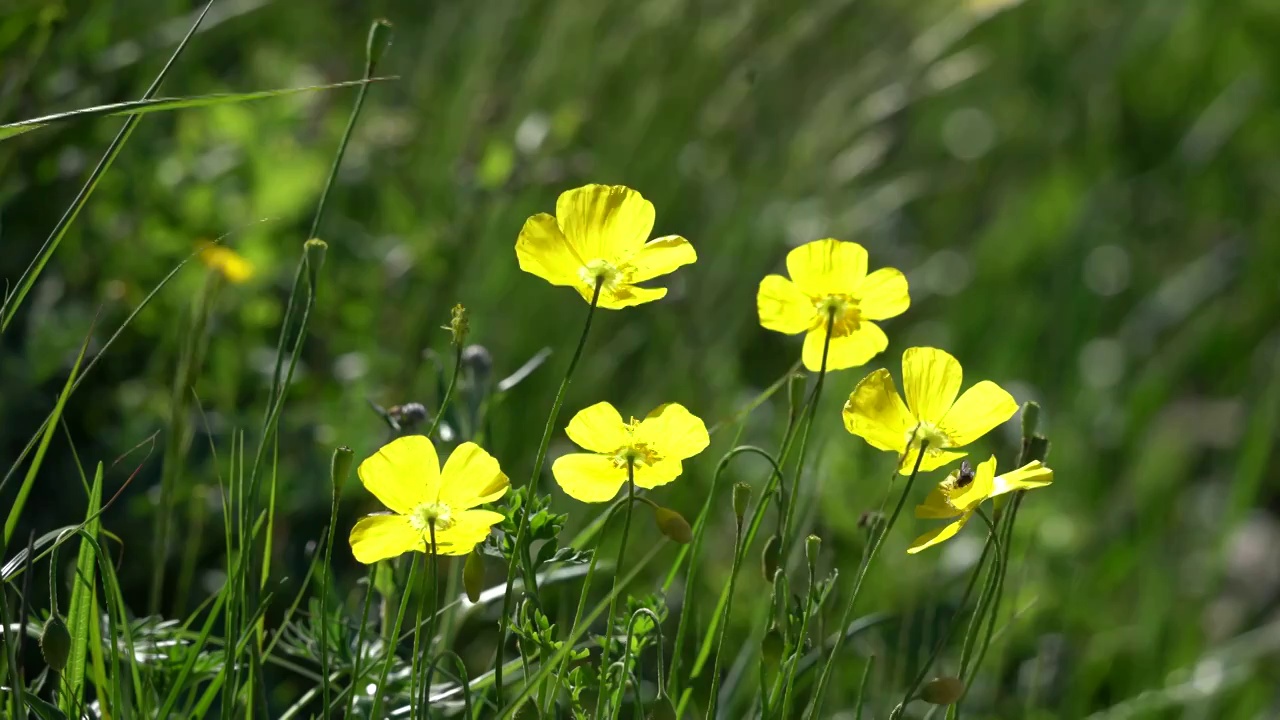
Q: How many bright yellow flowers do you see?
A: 6